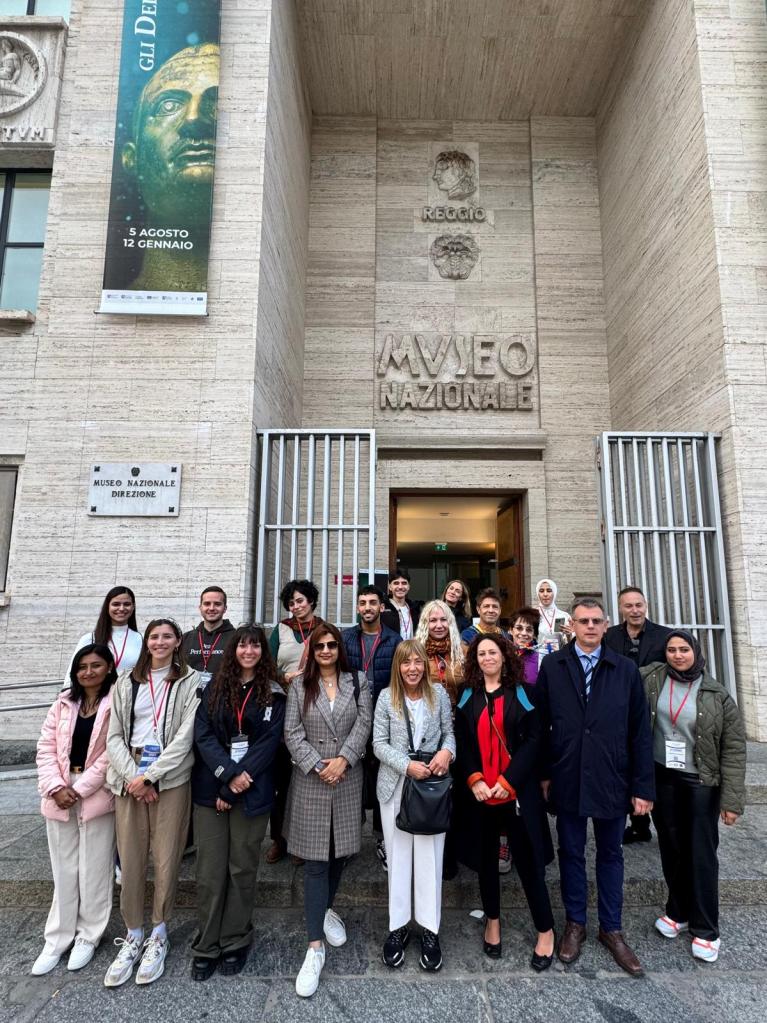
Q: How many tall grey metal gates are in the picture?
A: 2